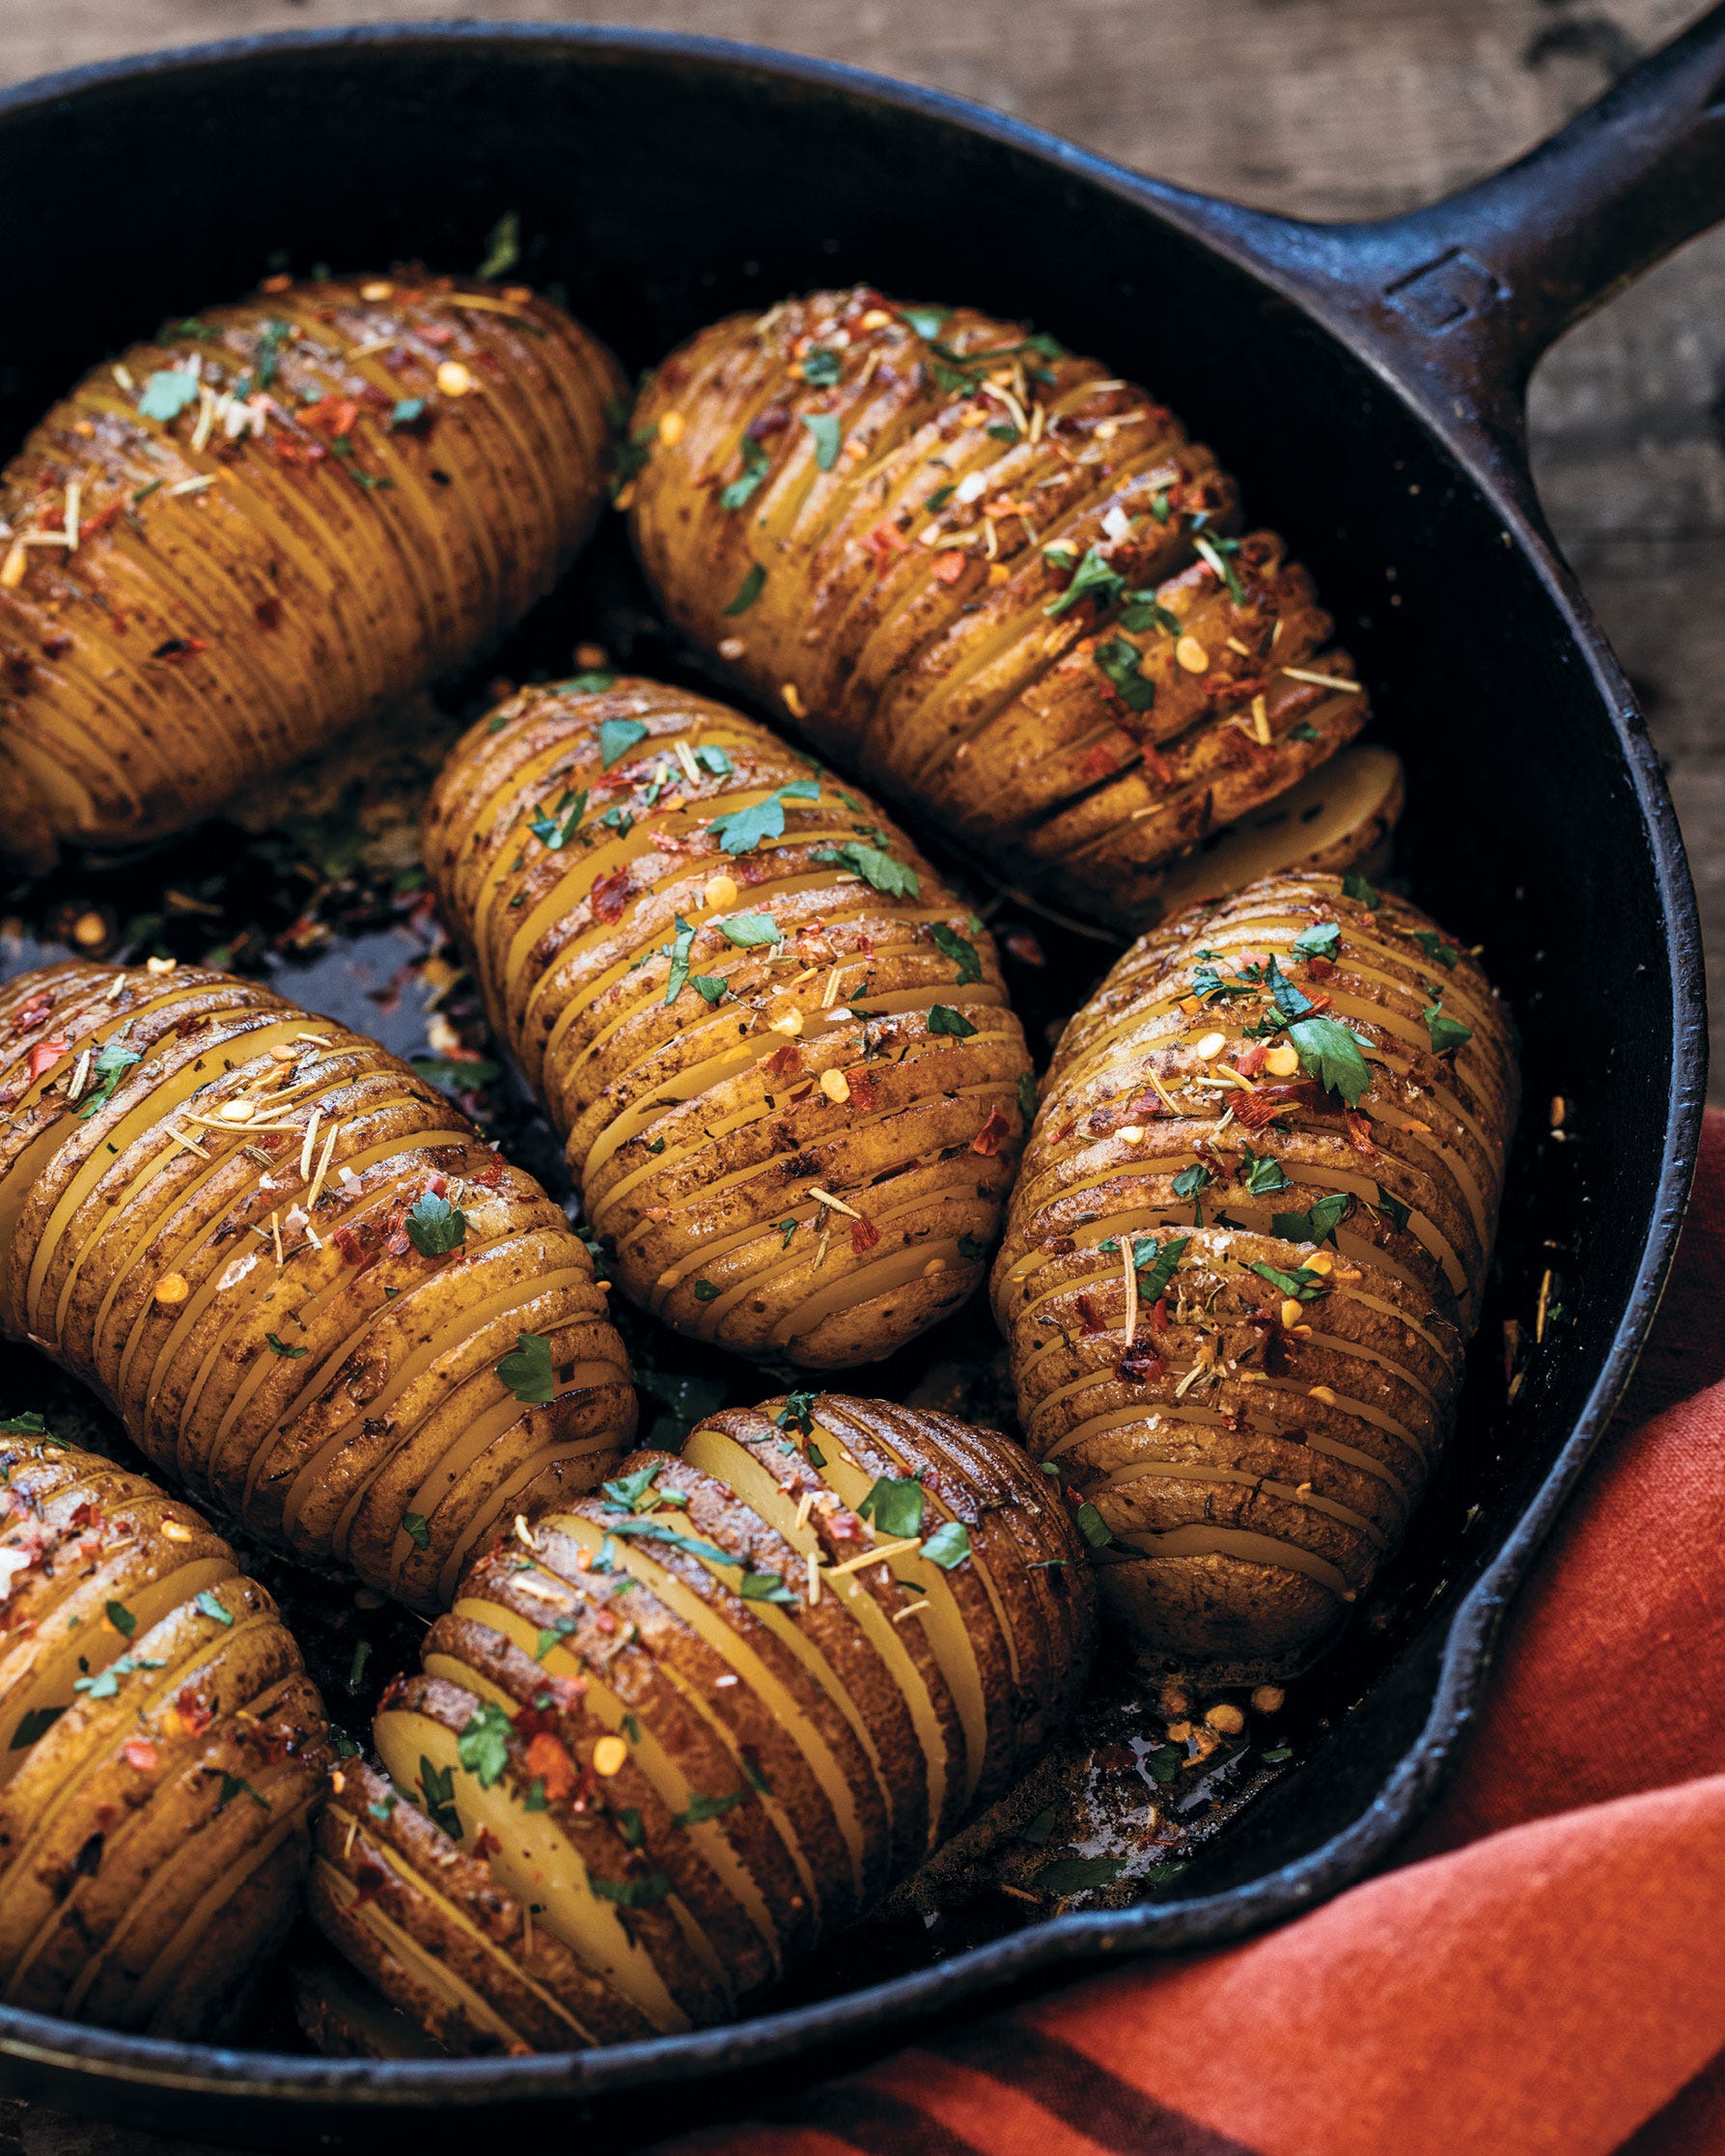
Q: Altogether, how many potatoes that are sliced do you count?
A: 7